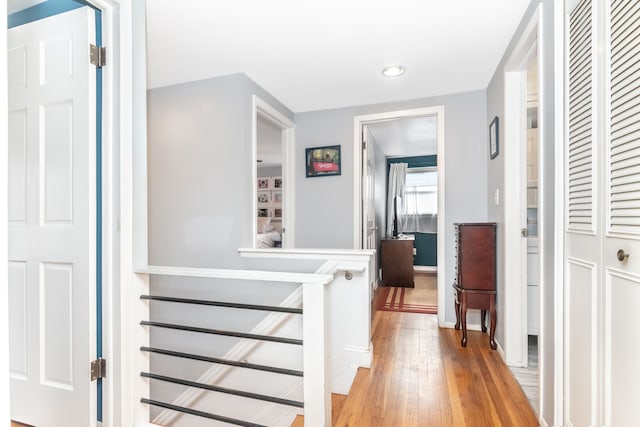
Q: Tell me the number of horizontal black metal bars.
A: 5